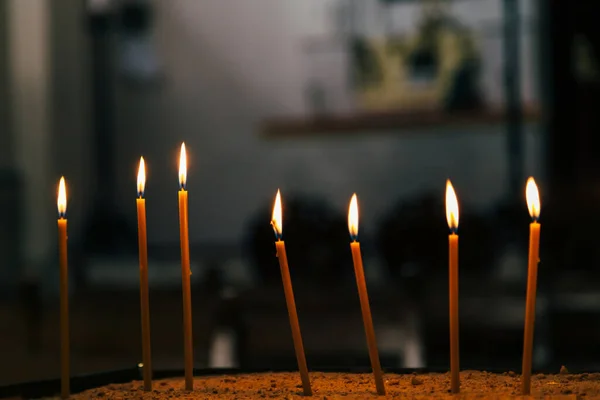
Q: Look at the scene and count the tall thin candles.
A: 7